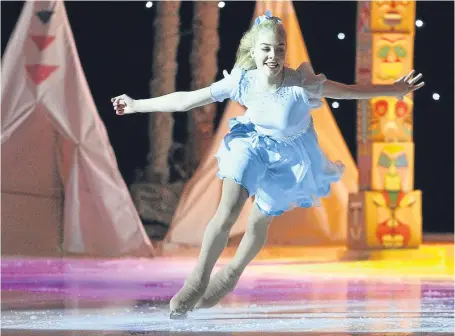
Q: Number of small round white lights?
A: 6